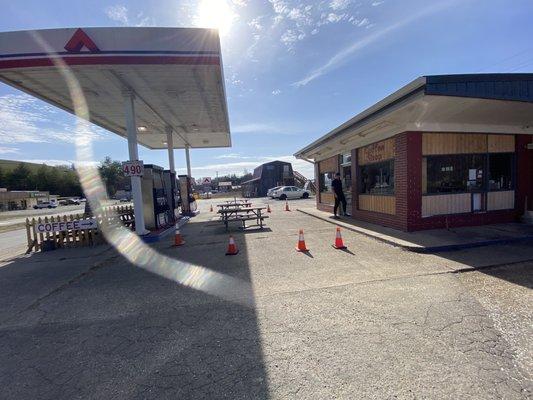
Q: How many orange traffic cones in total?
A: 7